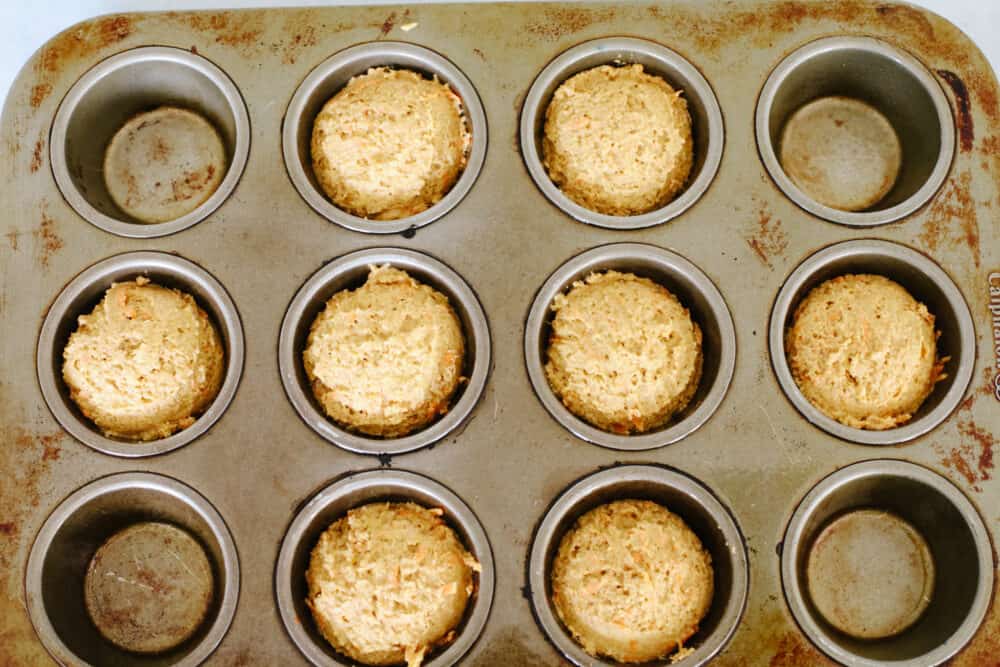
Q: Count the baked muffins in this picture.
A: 8